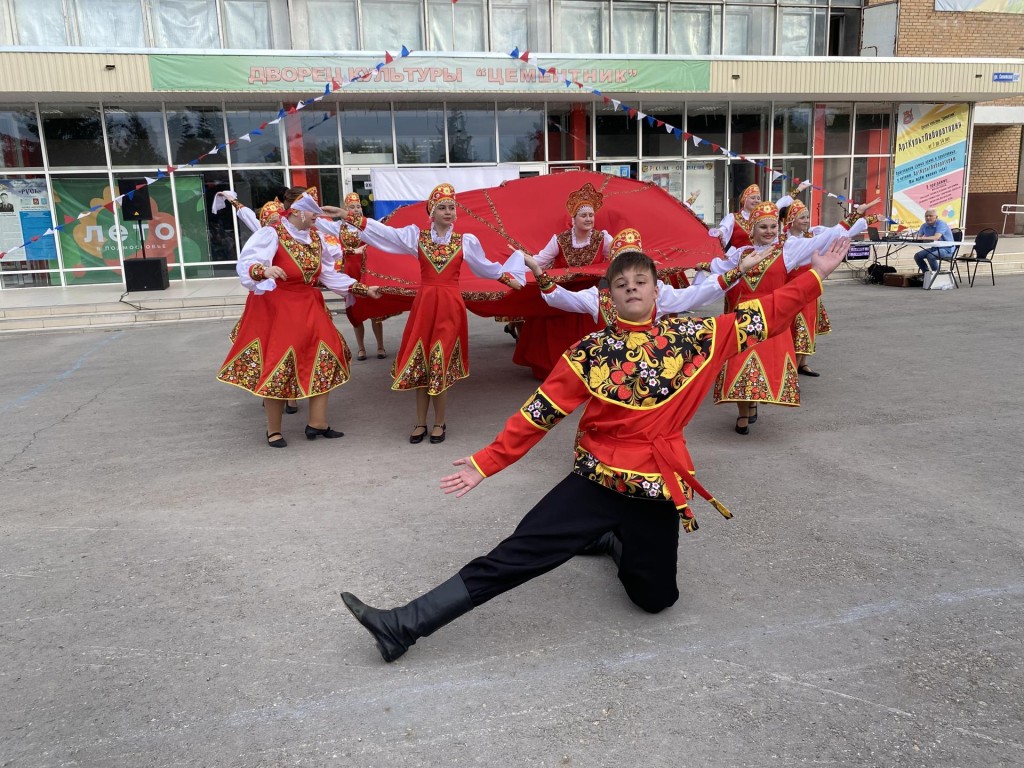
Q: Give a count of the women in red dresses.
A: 9